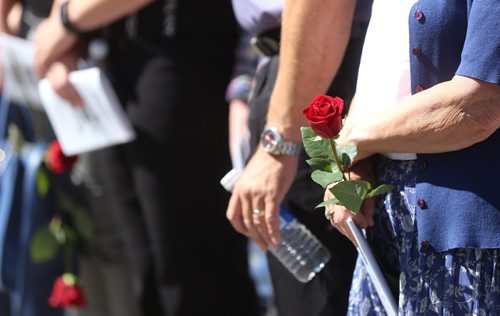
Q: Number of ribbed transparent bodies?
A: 1